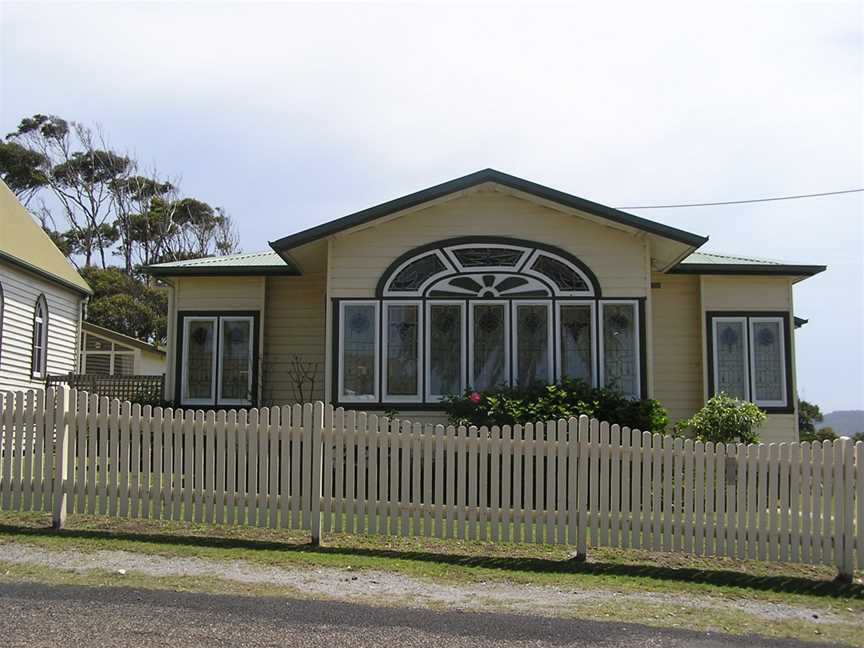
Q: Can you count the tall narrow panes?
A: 11